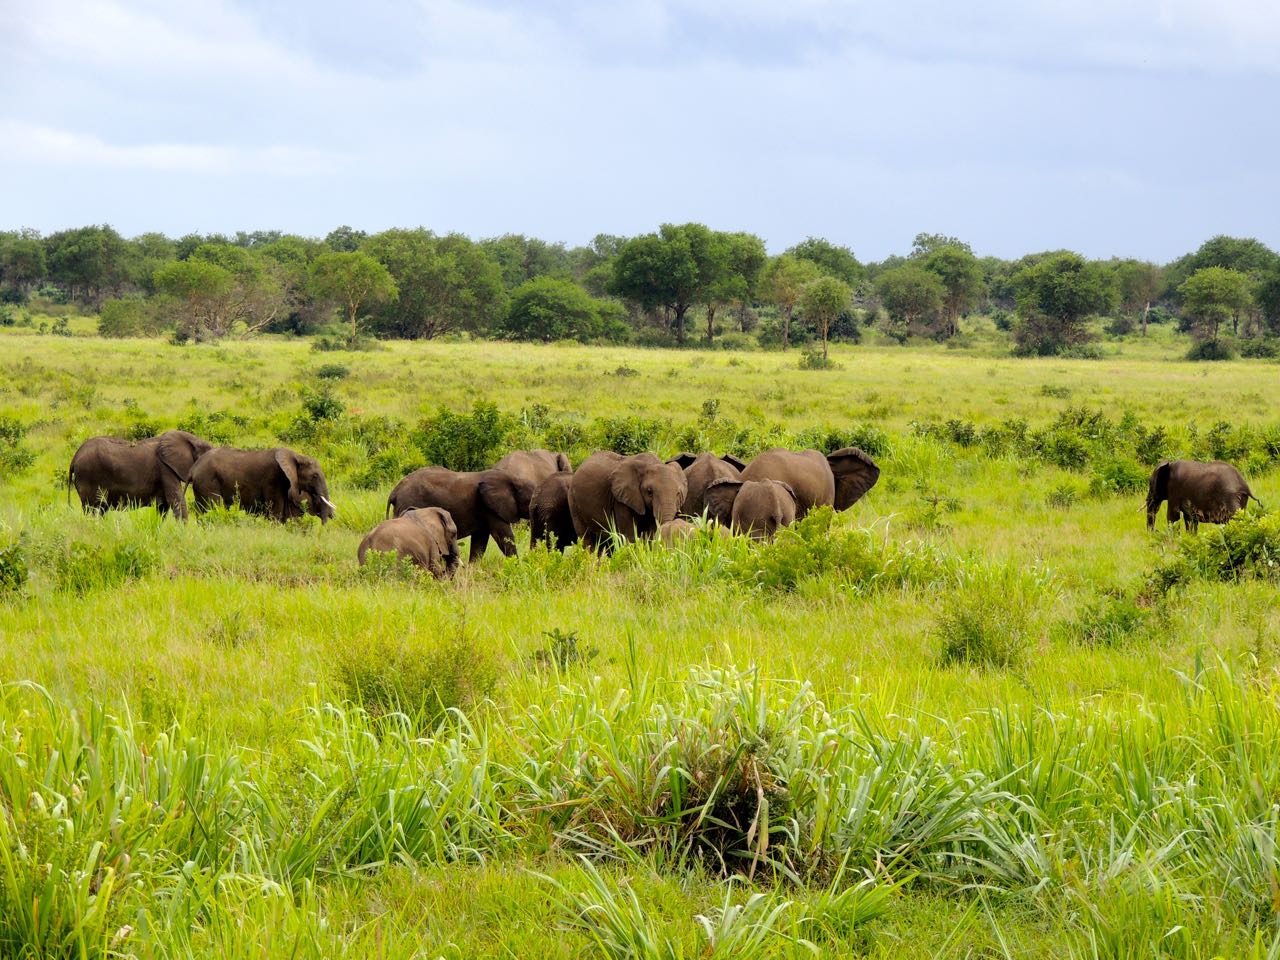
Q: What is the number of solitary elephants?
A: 1